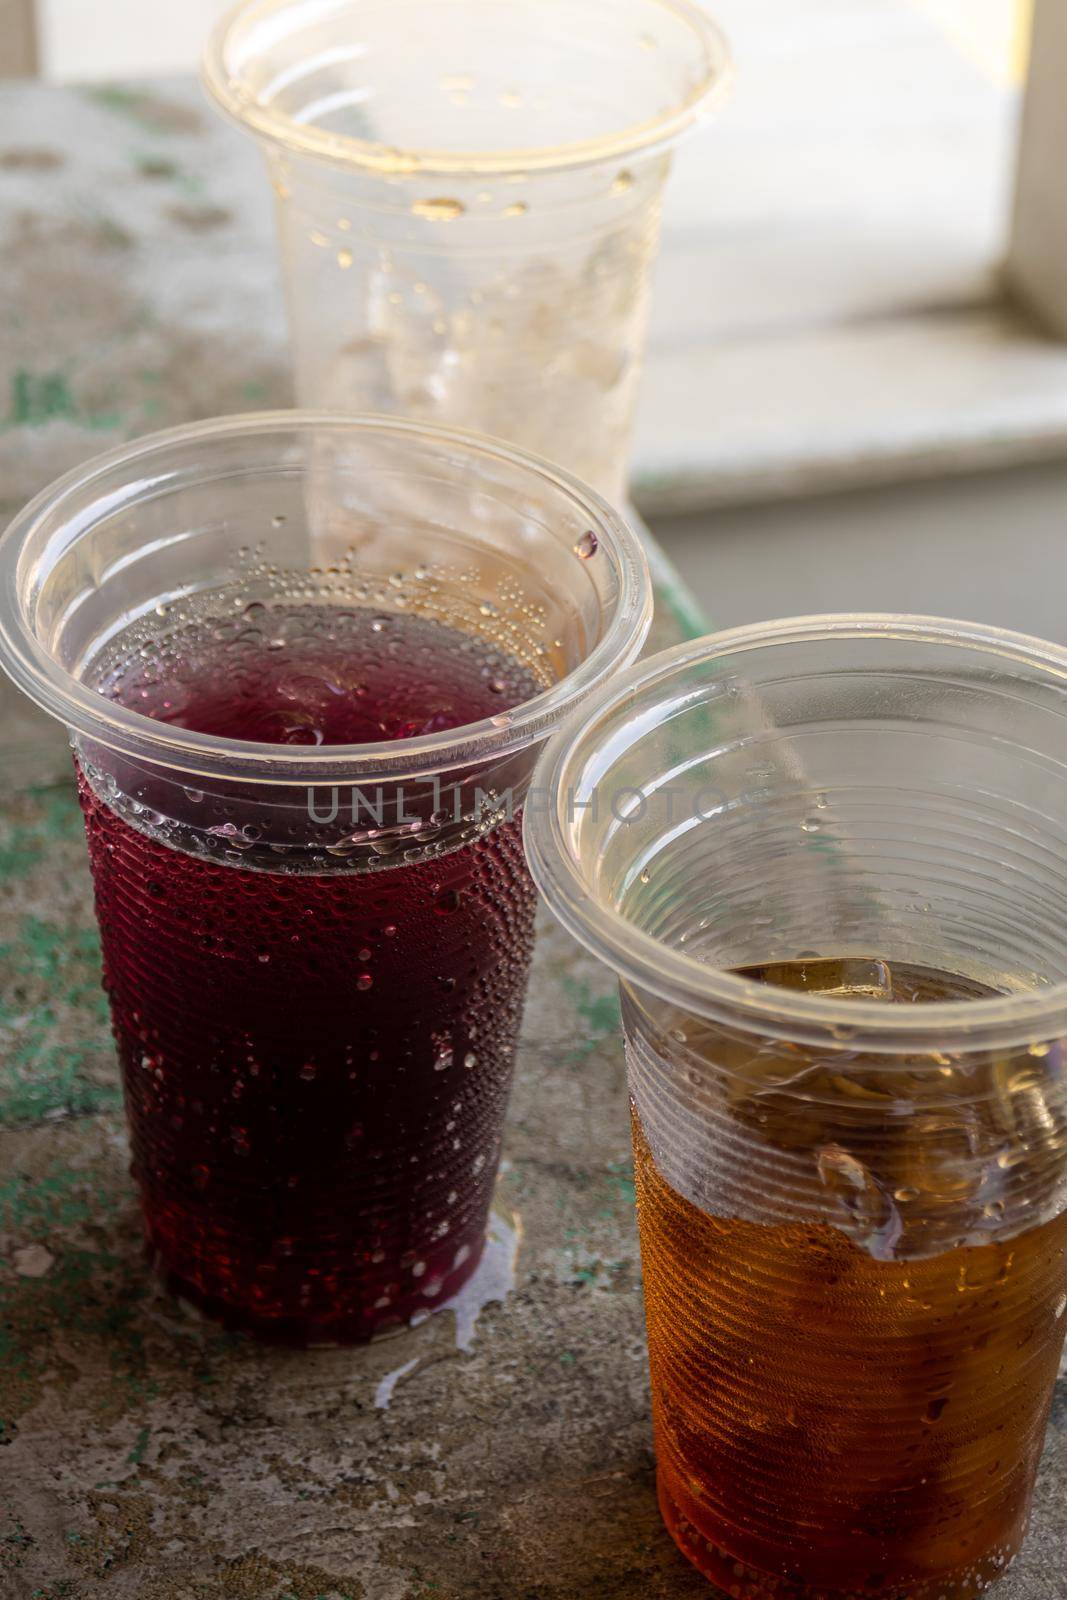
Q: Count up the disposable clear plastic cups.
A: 3